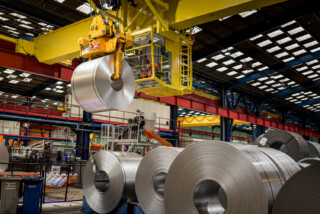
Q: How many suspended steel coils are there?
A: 1